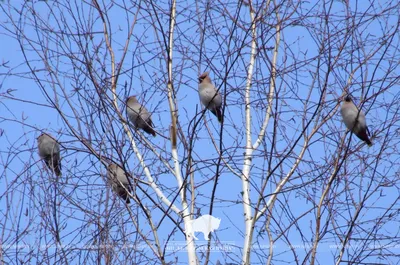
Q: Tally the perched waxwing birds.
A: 5